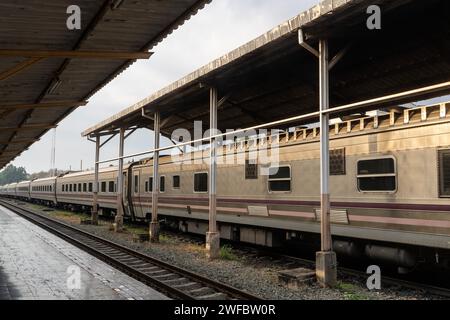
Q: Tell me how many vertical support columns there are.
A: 5